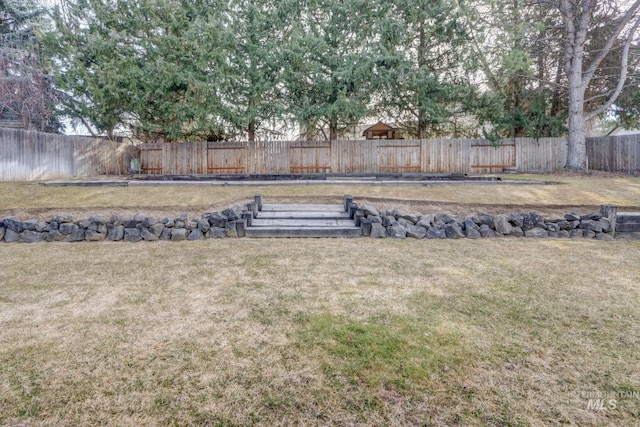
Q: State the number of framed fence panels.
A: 5